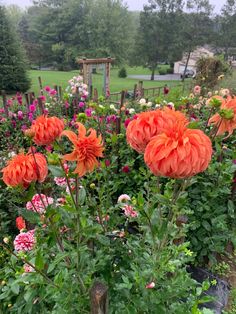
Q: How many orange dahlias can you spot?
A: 6